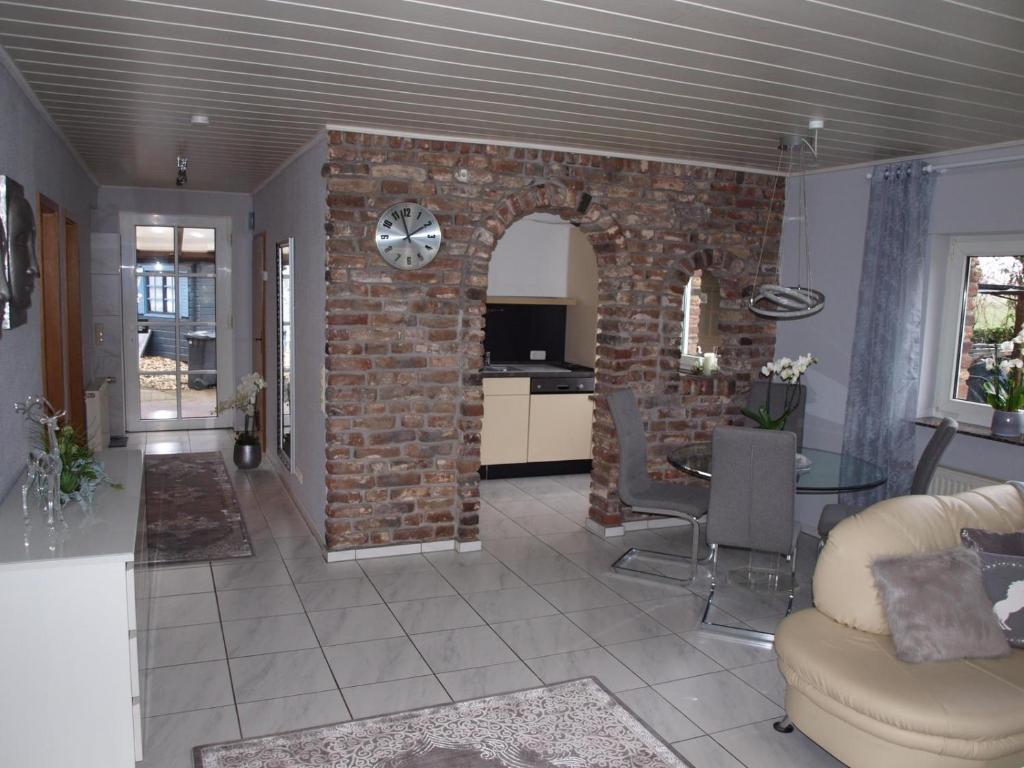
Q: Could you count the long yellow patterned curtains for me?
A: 0